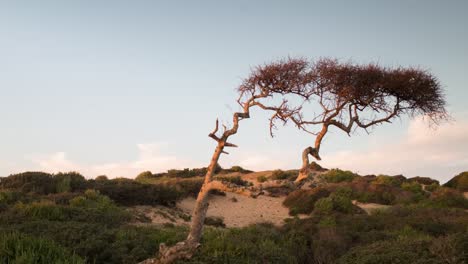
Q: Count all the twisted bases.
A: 2